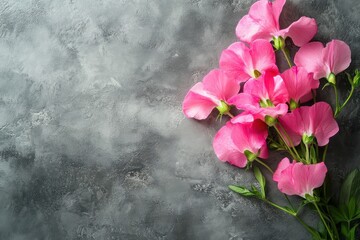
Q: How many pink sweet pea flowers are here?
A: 9